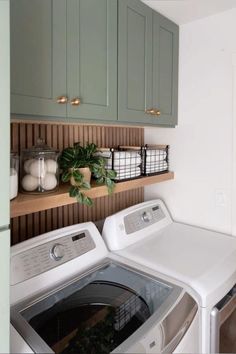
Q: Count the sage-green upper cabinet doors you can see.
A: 4